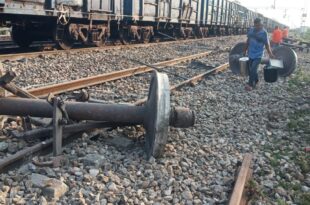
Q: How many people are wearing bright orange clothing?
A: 2